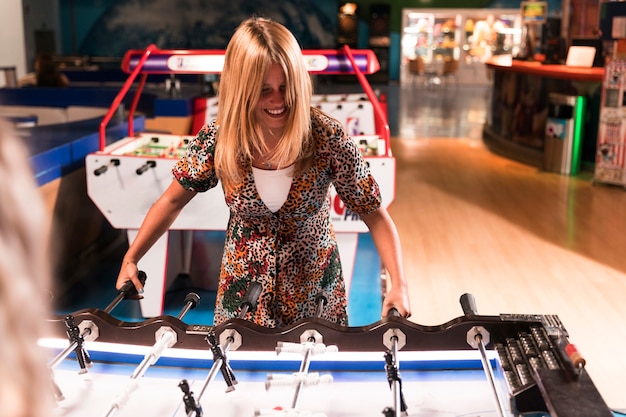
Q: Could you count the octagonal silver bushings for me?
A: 6